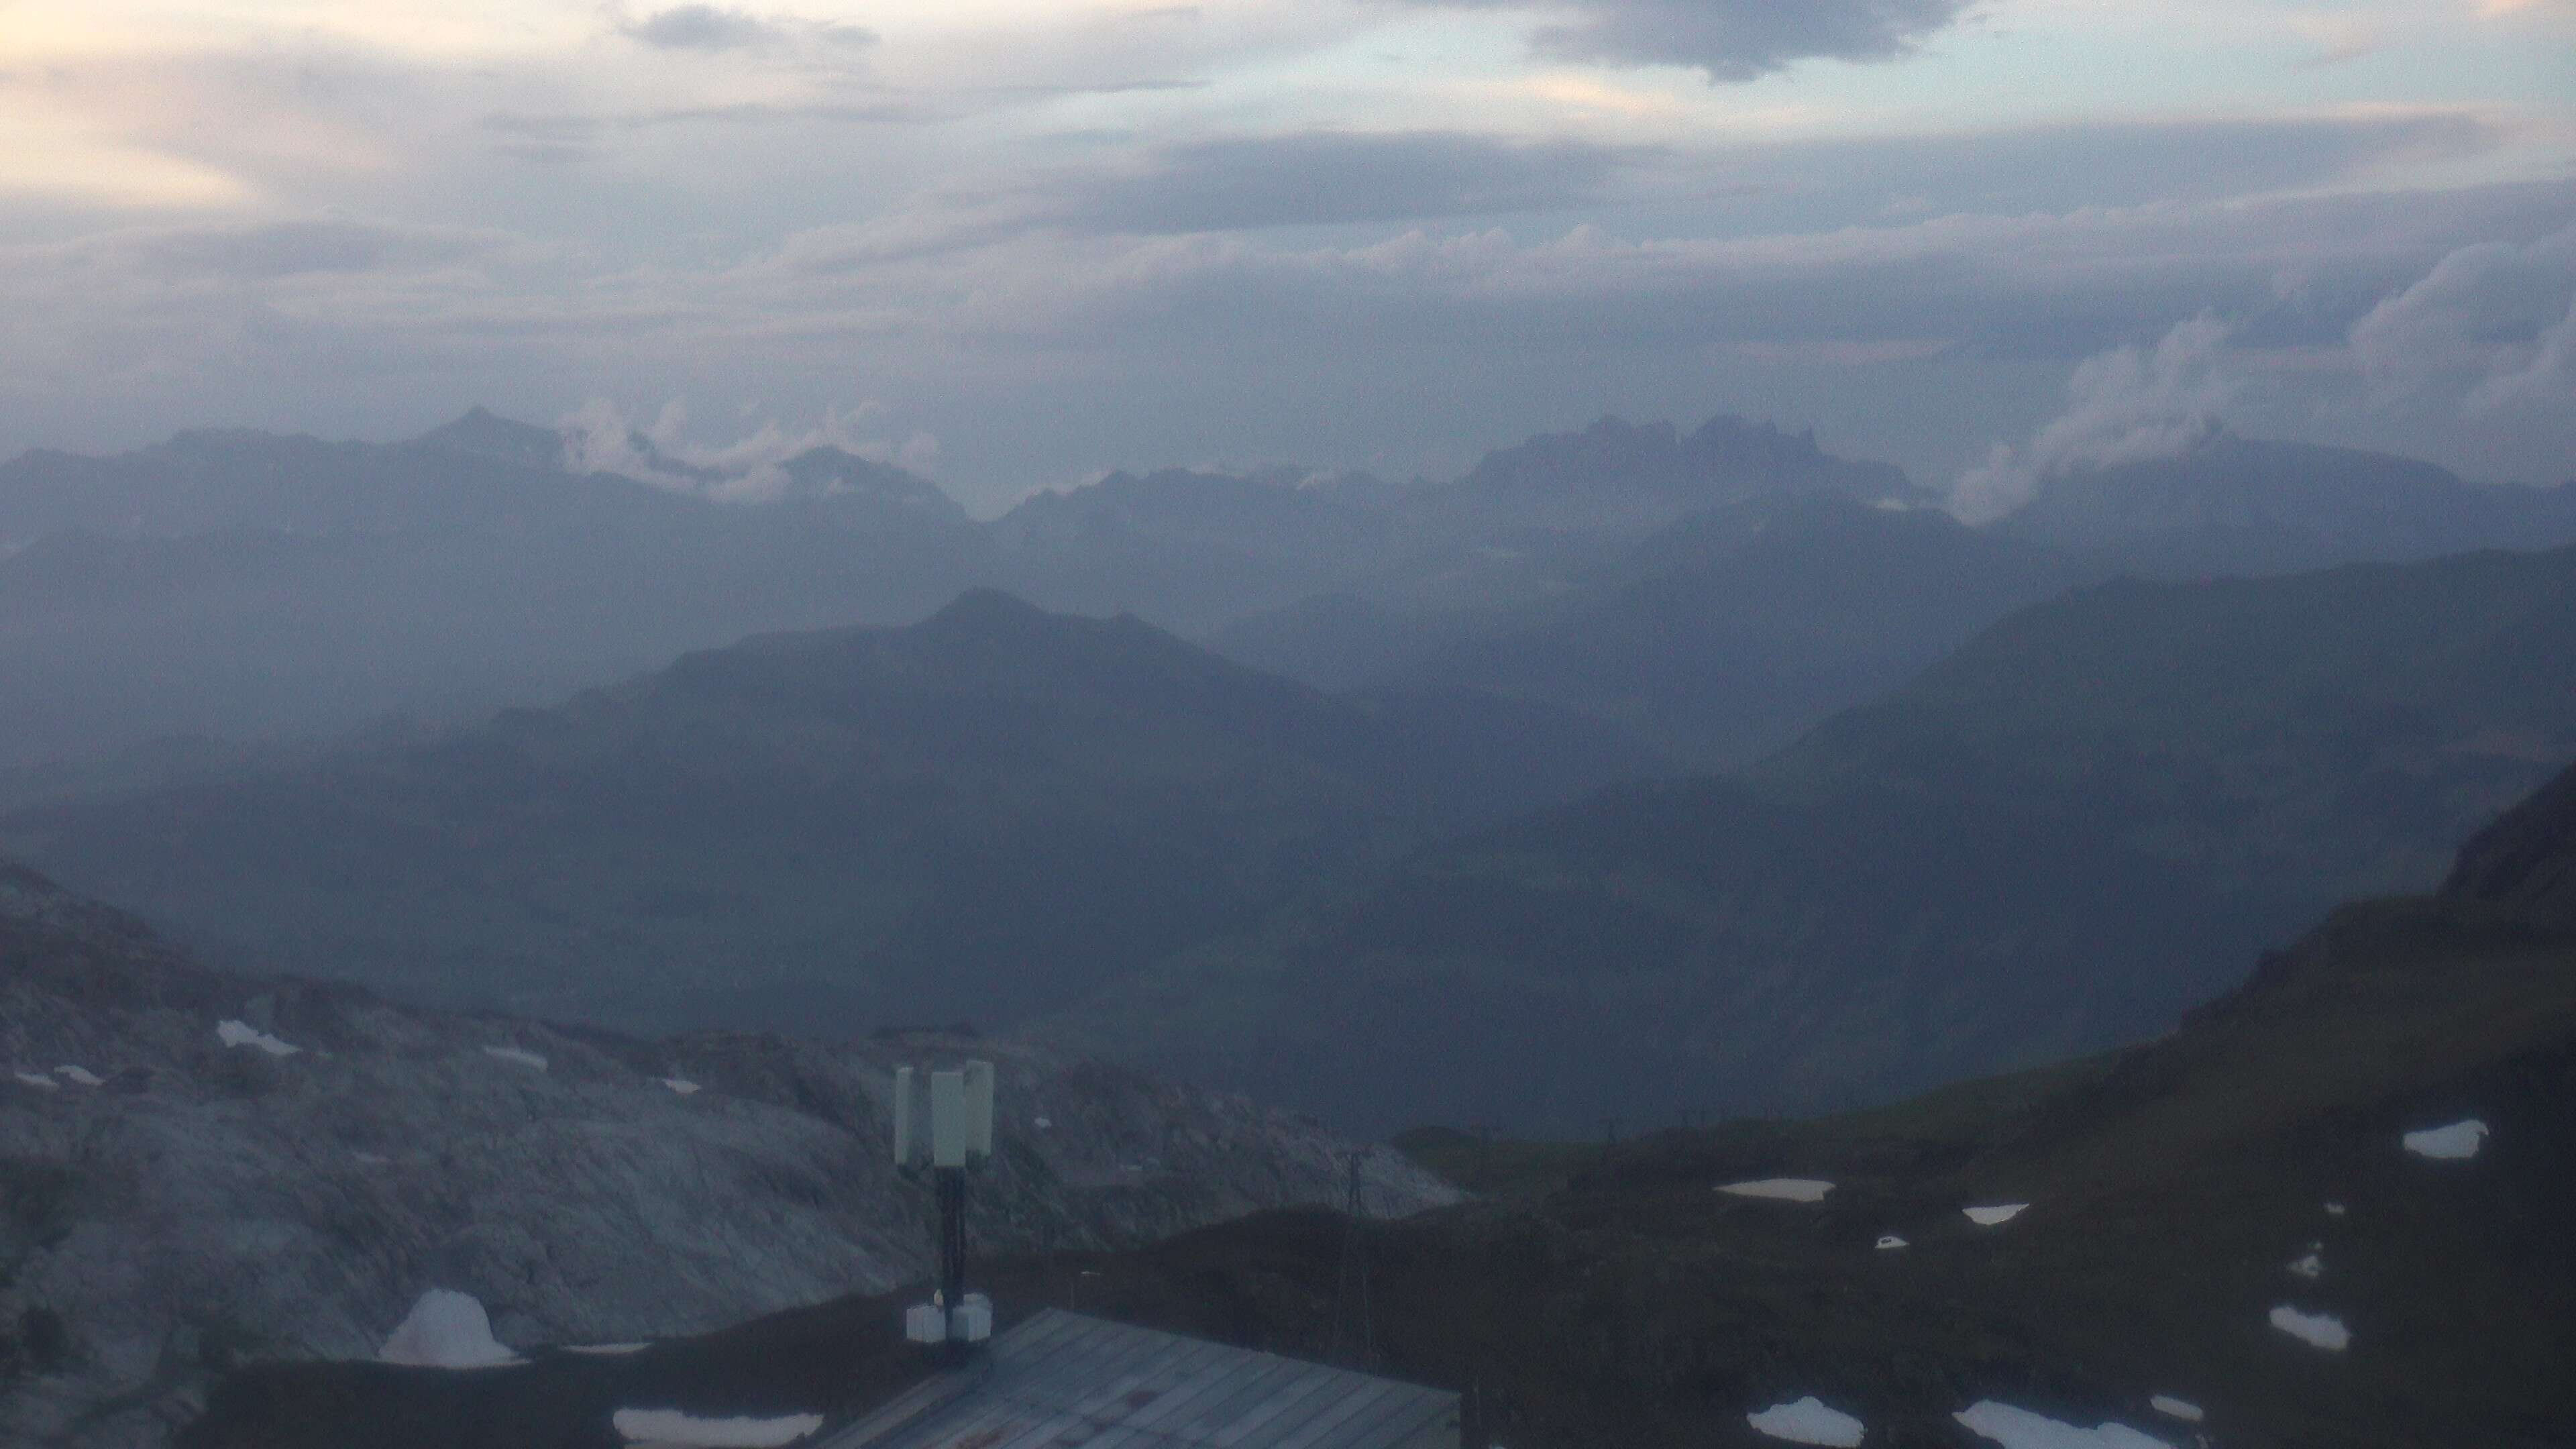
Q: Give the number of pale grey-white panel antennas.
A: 3